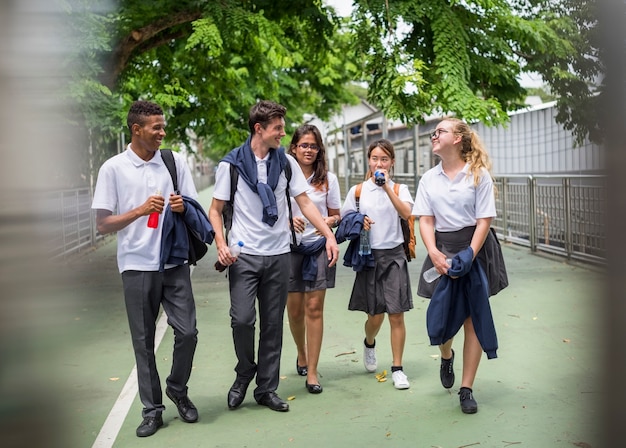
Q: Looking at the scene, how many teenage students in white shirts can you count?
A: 5